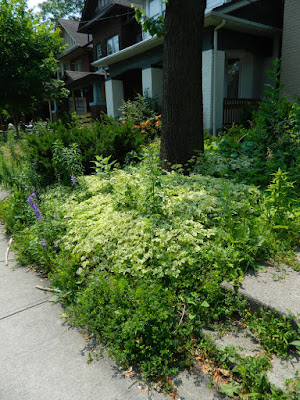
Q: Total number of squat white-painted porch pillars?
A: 3